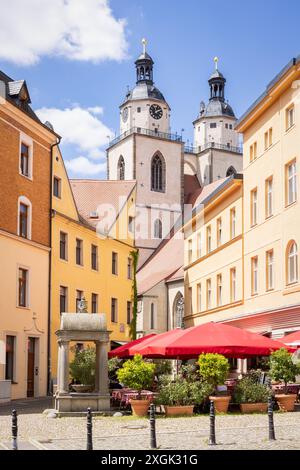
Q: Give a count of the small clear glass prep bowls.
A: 0